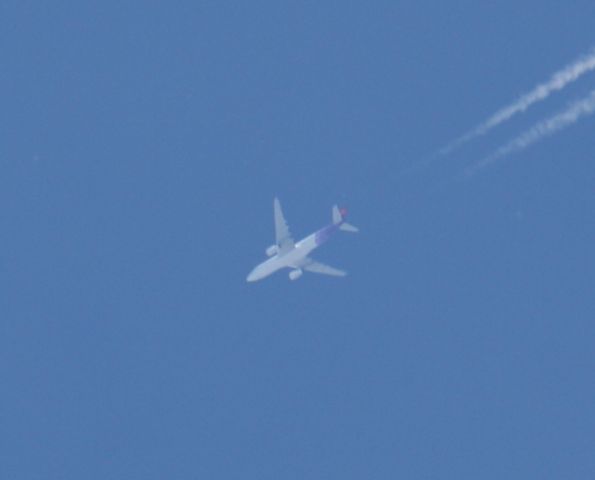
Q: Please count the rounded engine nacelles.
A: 2